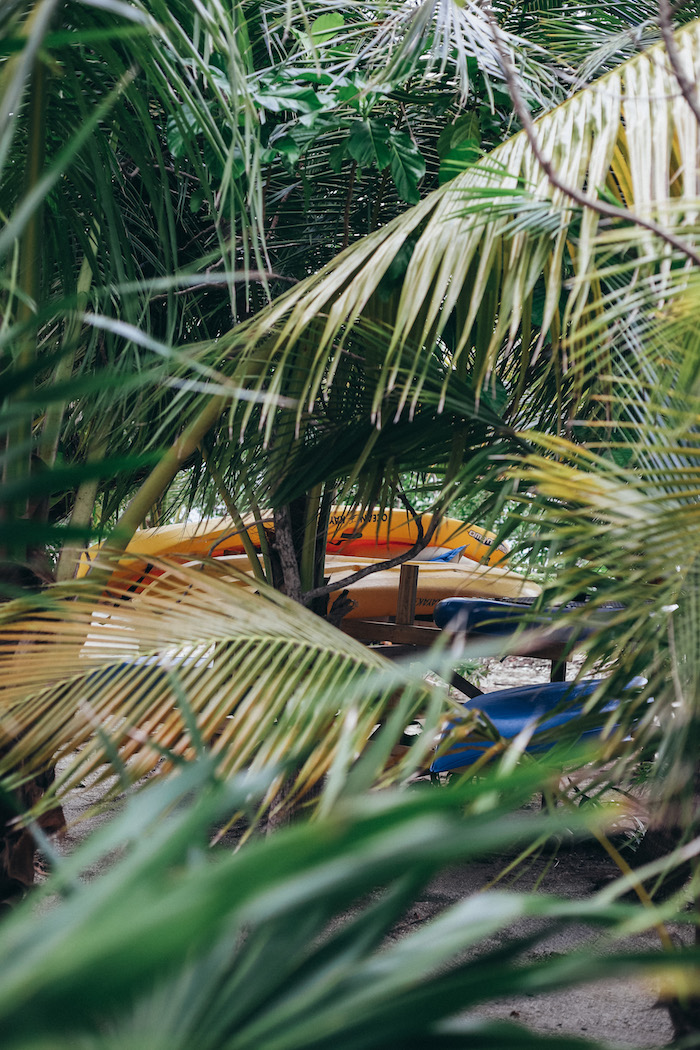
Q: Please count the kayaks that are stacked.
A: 4